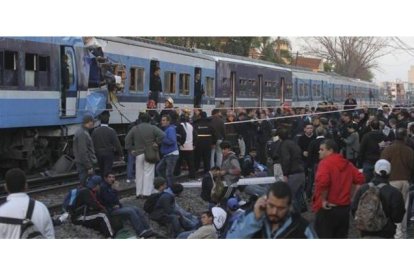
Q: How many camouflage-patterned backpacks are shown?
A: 1